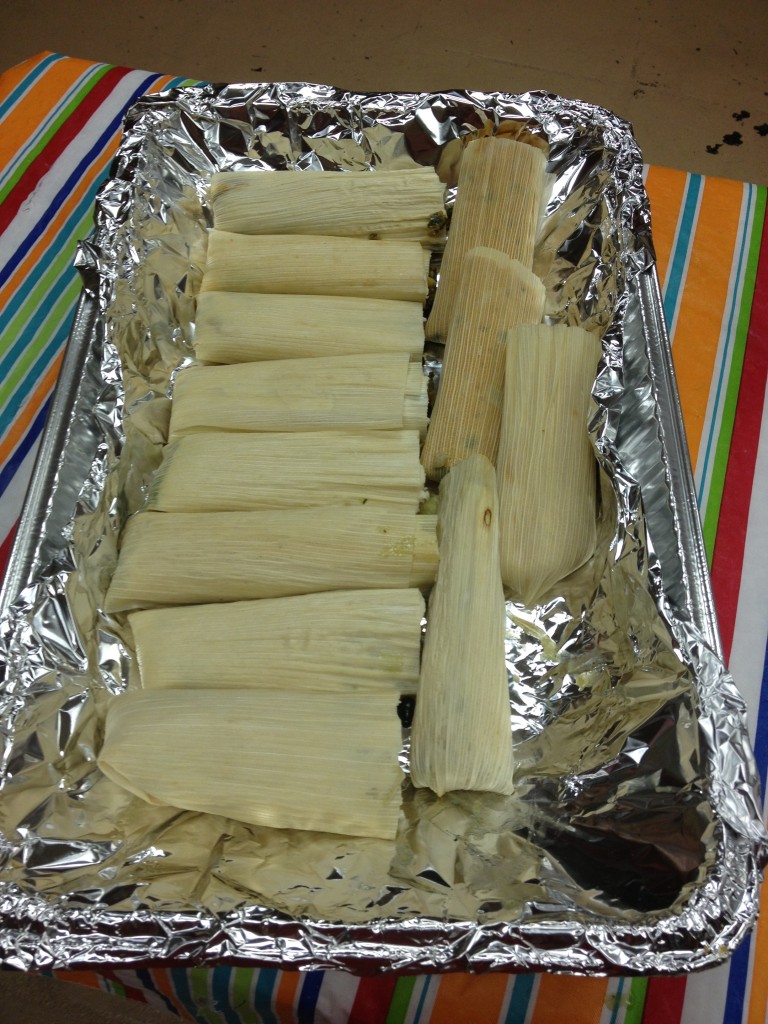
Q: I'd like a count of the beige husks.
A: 12